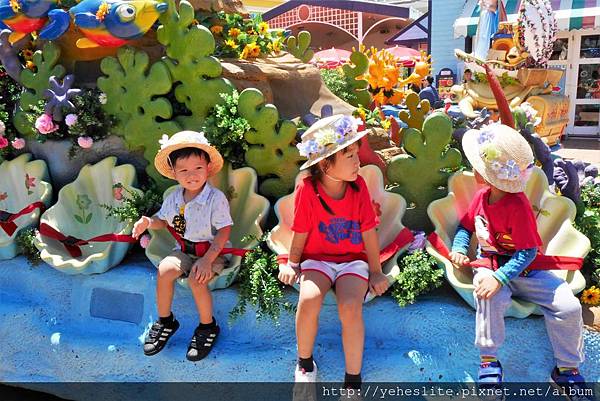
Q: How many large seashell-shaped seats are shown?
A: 5